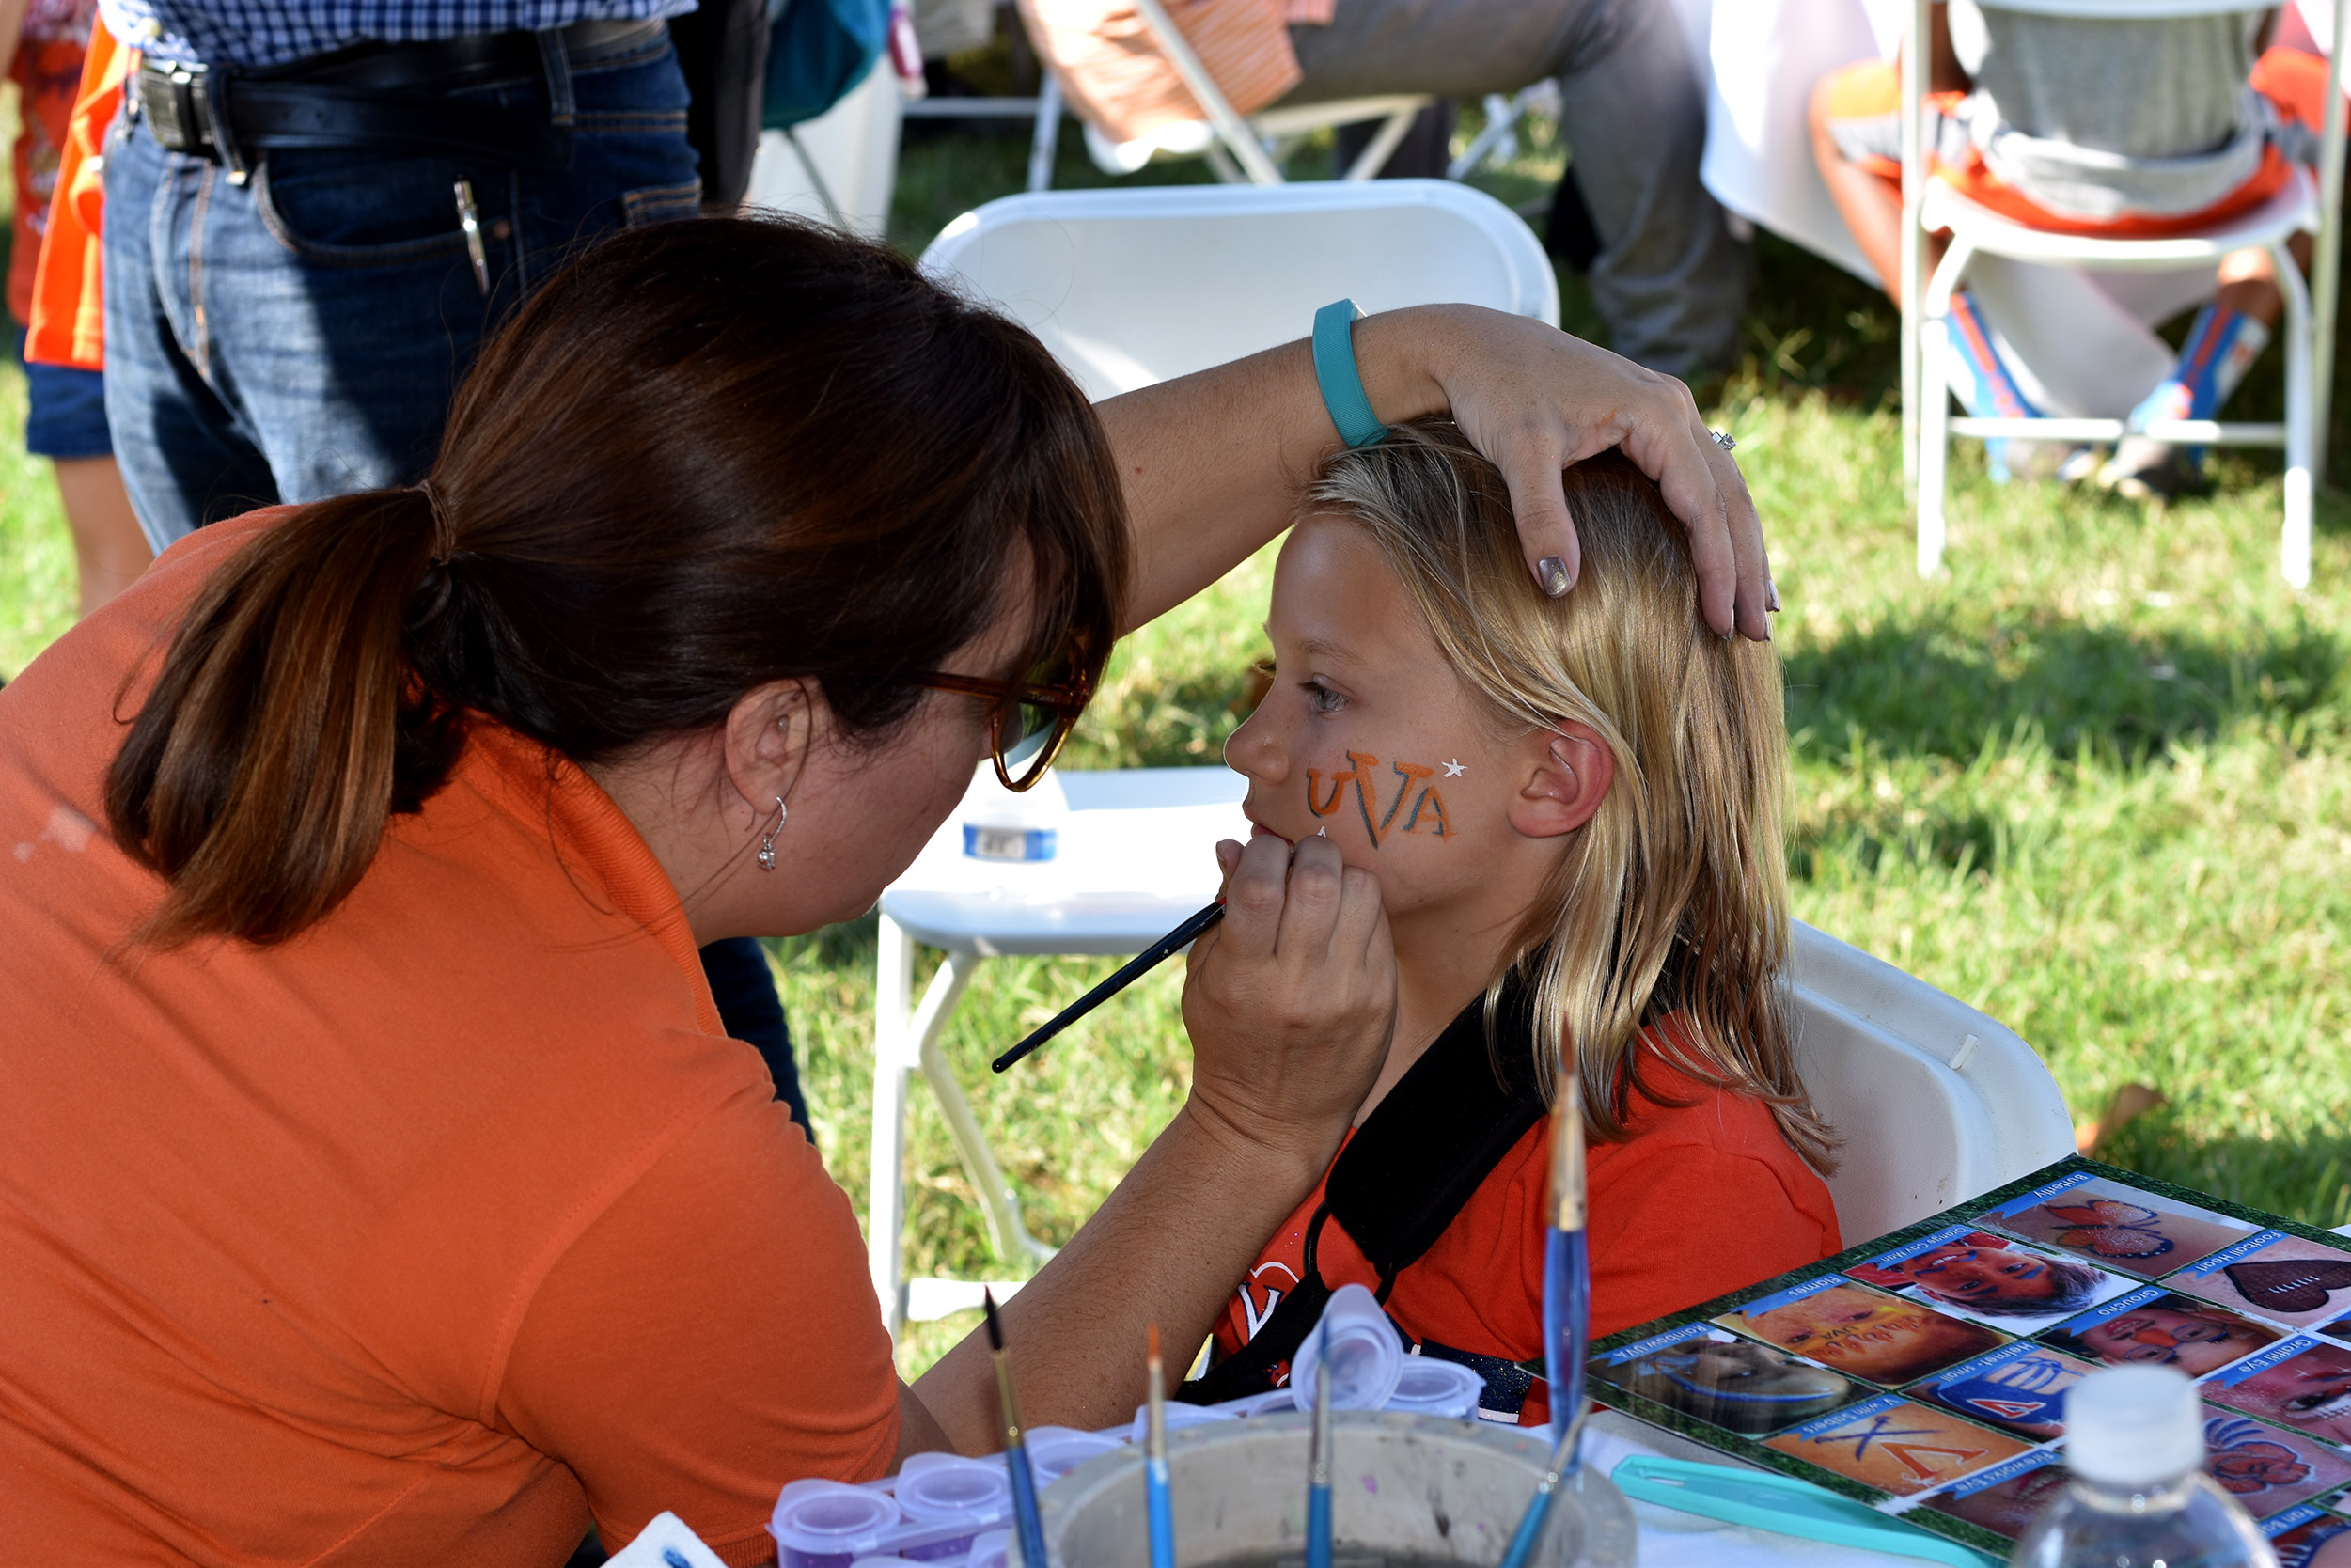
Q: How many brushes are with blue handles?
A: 5